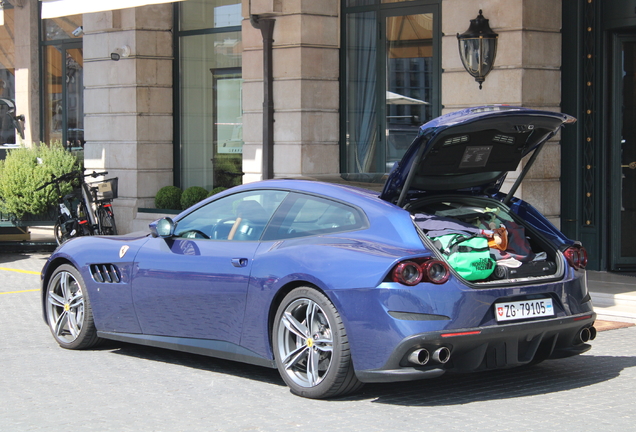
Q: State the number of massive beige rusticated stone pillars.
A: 3